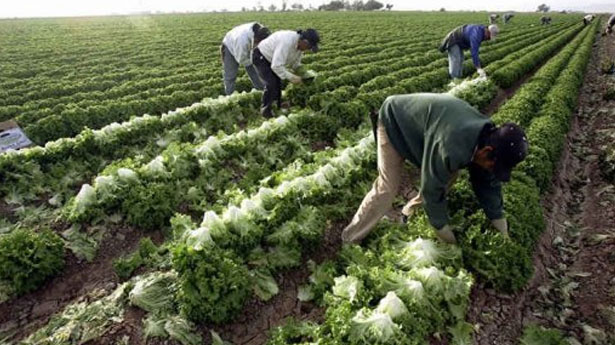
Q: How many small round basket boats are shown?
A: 0